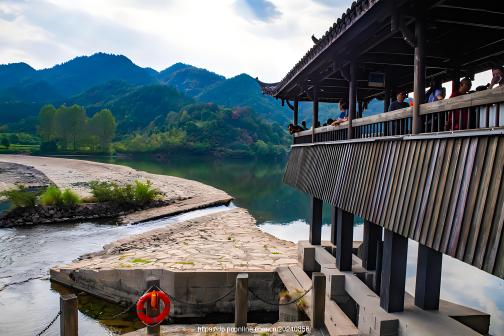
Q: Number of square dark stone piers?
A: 6